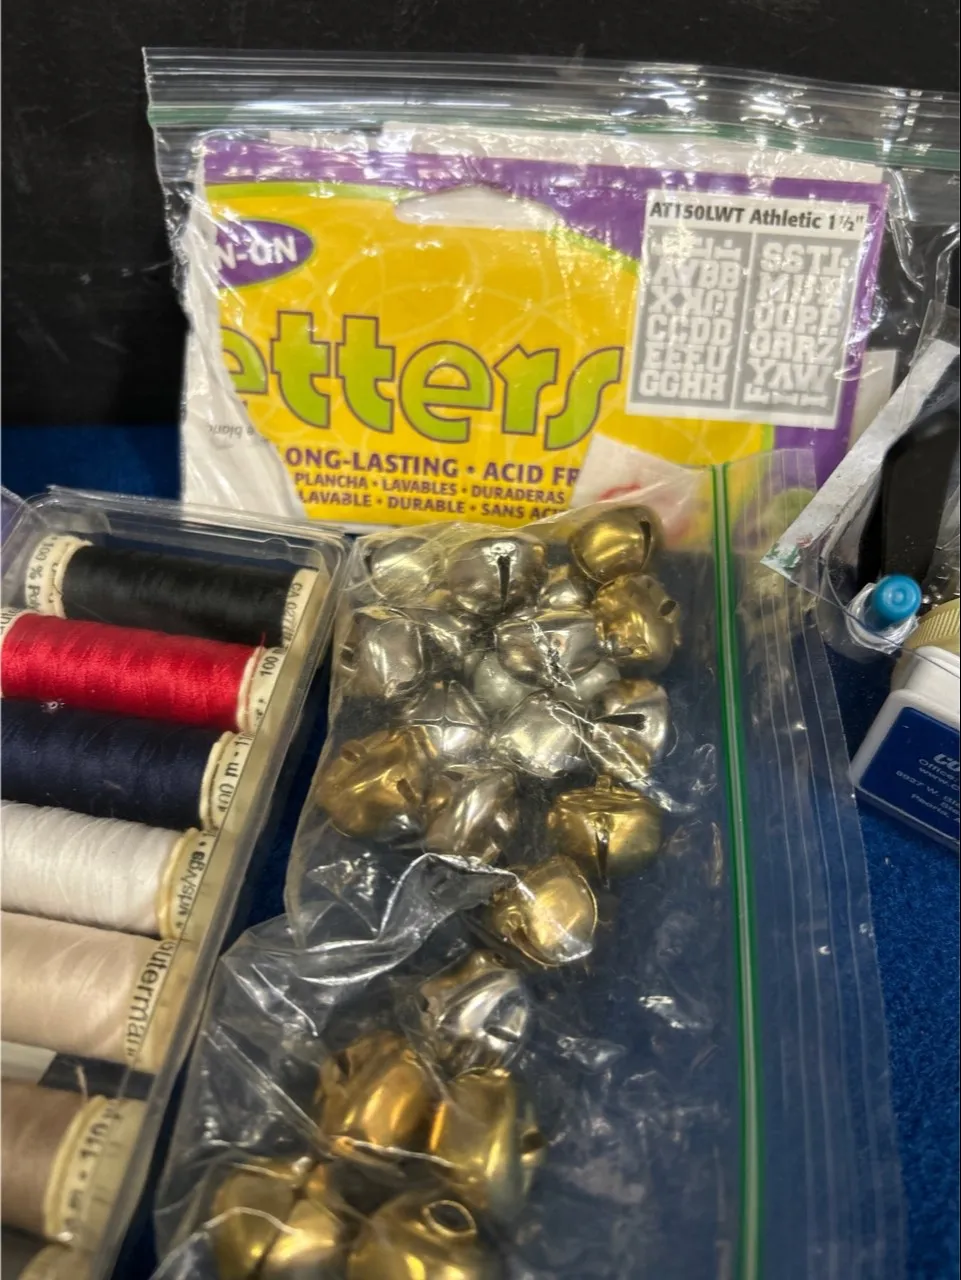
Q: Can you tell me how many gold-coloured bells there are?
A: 9